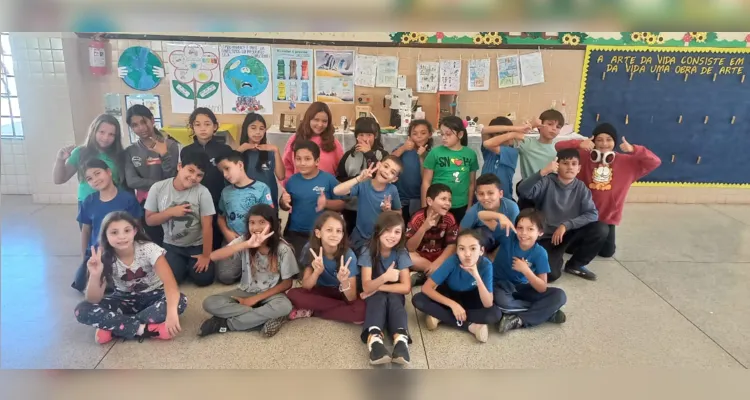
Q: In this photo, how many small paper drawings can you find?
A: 7